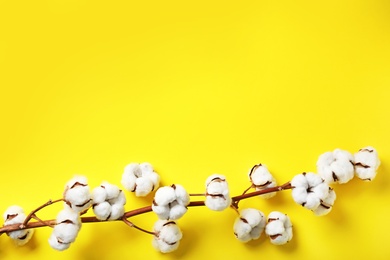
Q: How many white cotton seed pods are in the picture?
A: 15